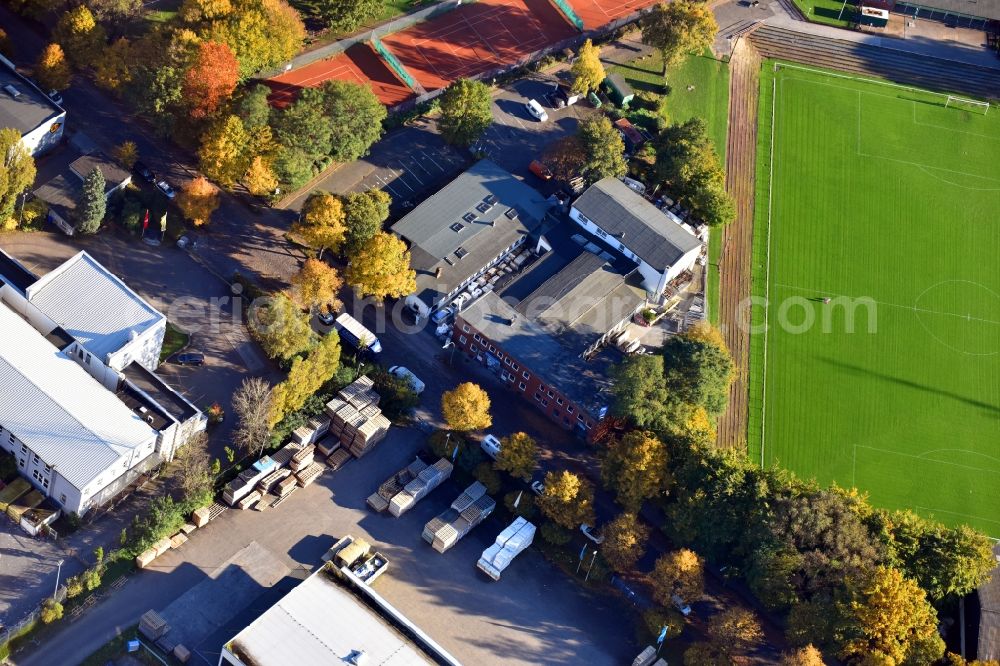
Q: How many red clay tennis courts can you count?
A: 3